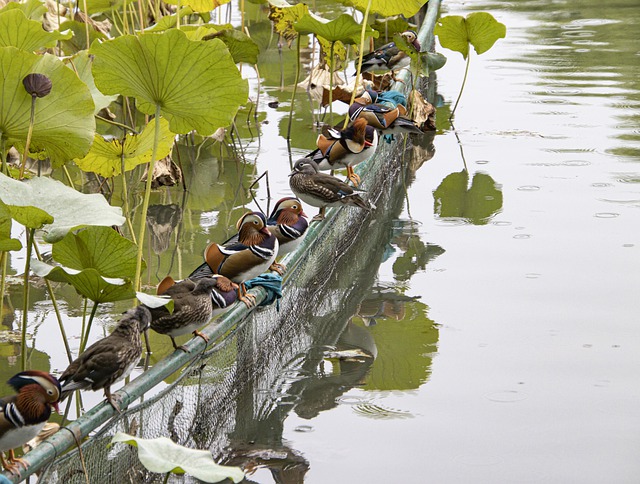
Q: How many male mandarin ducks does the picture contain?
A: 7